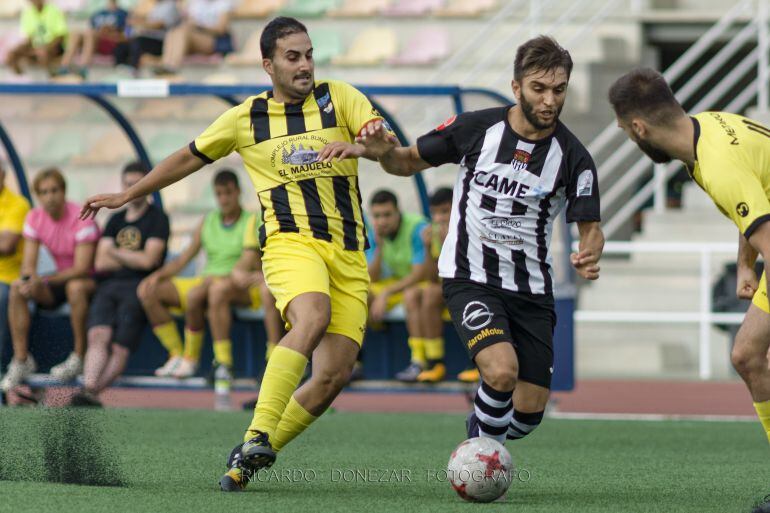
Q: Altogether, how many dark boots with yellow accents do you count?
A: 2